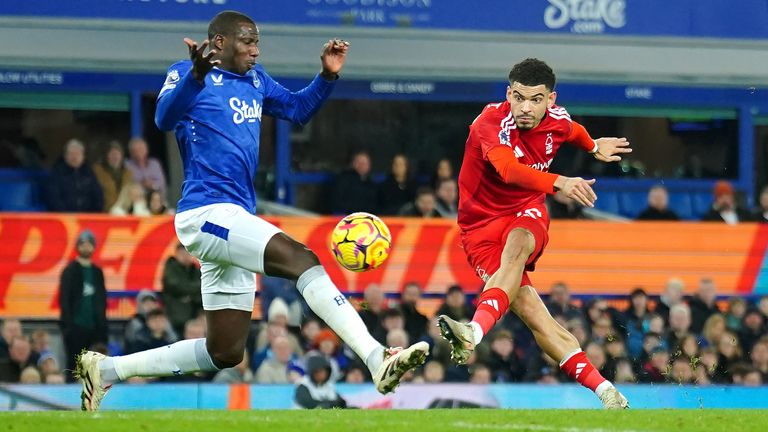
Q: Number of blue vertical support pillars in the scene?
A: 3